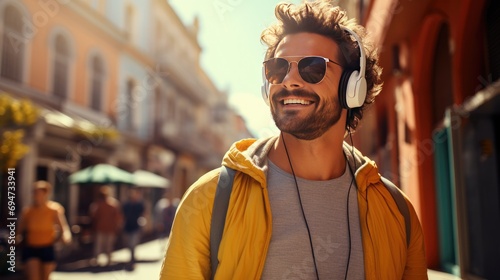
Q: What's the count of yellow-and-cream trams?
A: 0